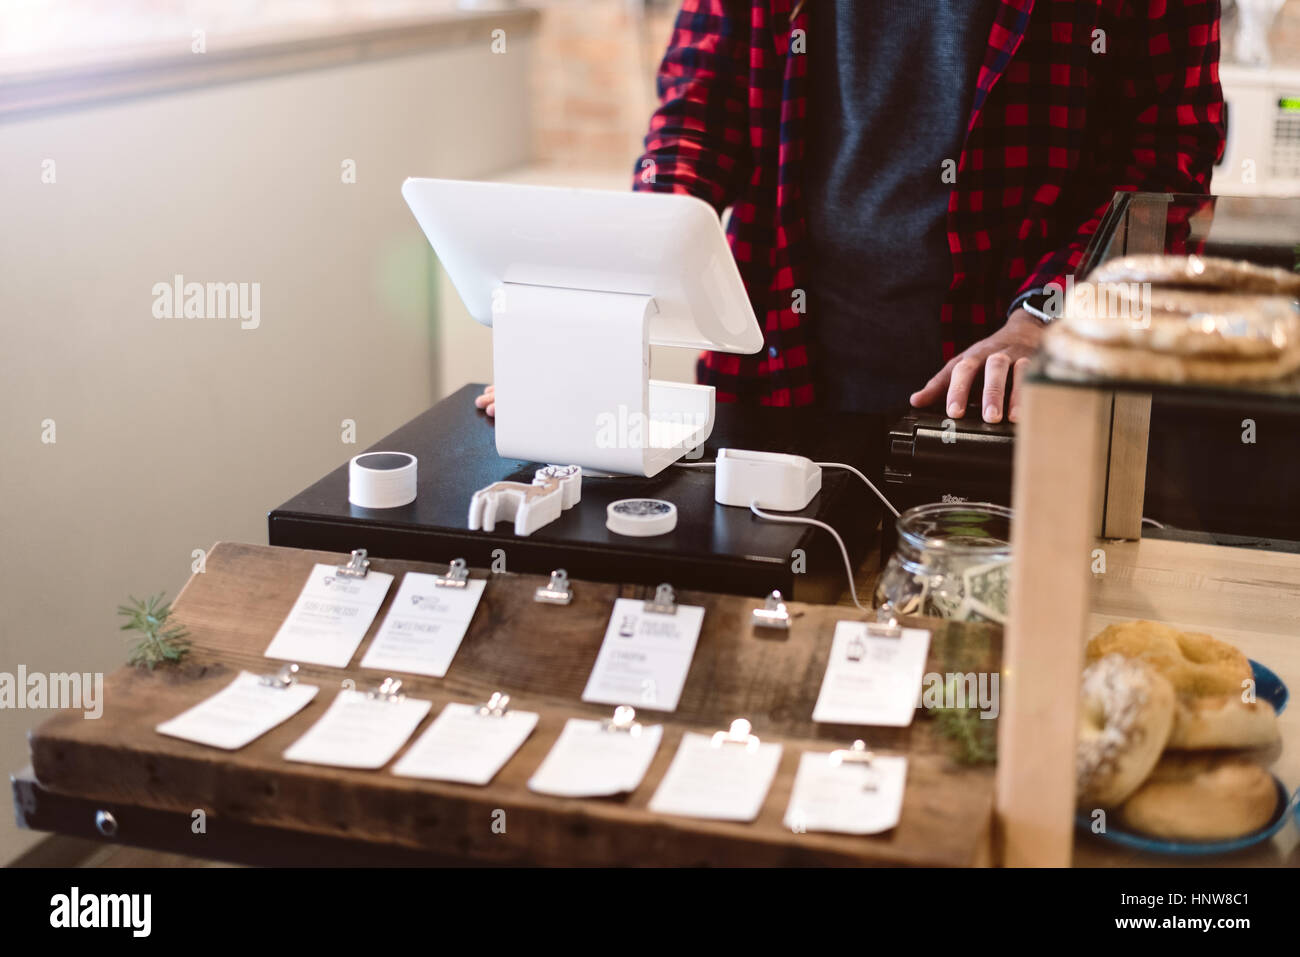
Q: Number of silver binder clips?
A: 12